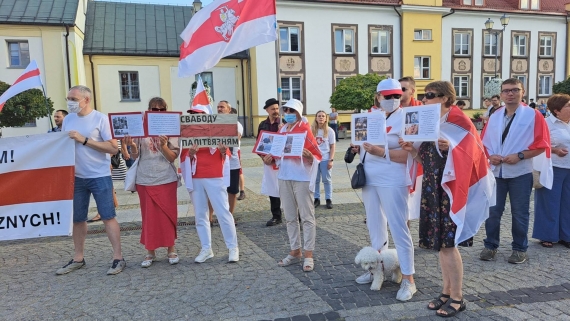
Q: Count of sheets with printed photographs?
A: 5